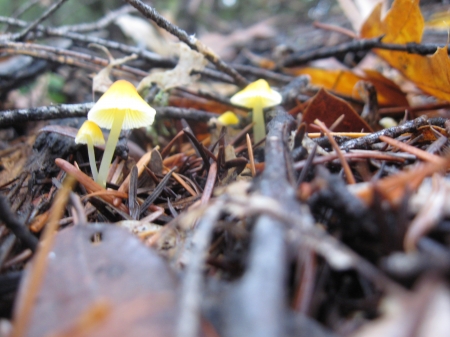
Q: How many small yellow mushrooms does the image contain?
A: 4